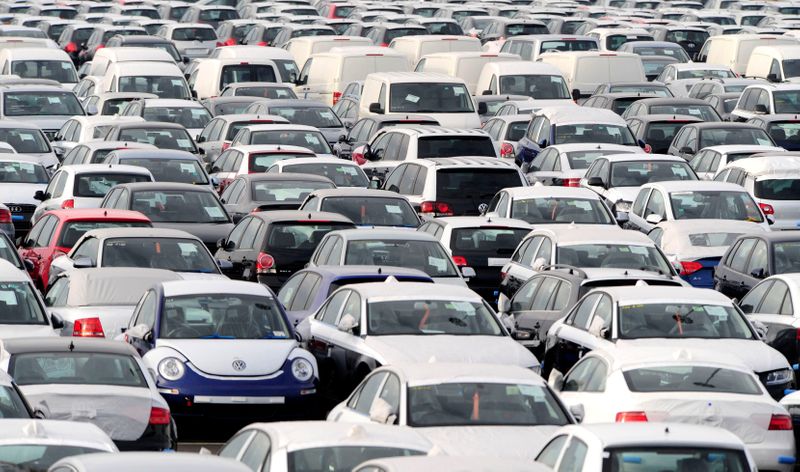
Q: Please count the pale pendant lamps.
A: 0